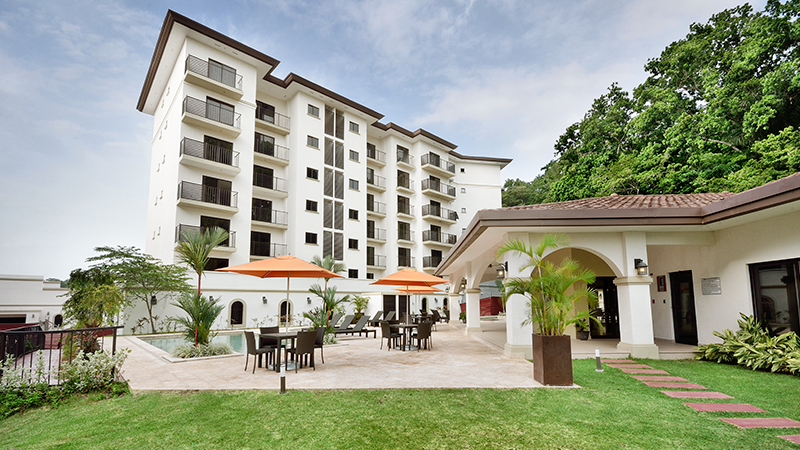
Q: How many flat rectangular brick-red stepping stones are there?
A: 9